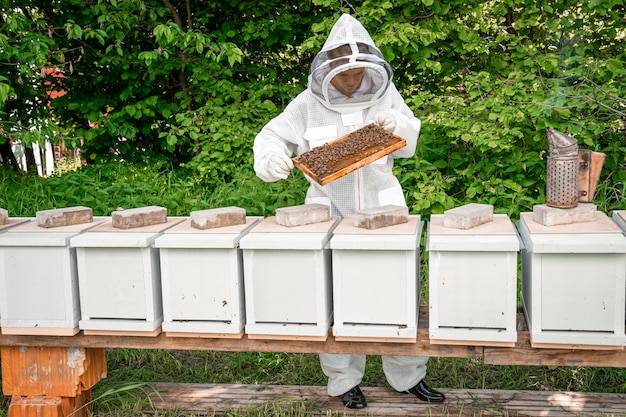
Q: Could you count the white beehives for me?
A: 7